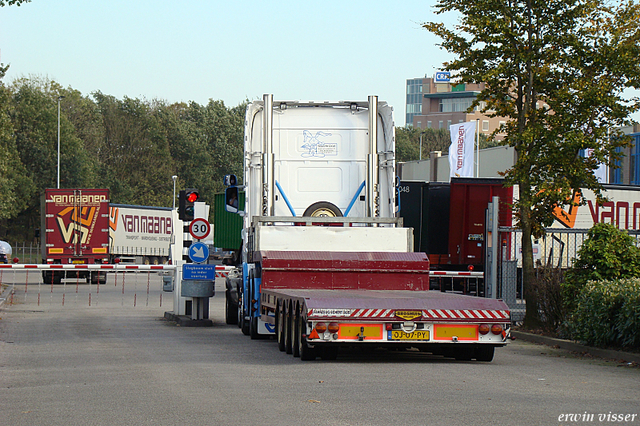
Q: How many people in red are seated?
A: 0